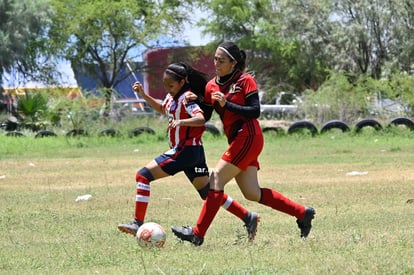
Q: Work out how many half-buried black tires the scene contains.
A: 11